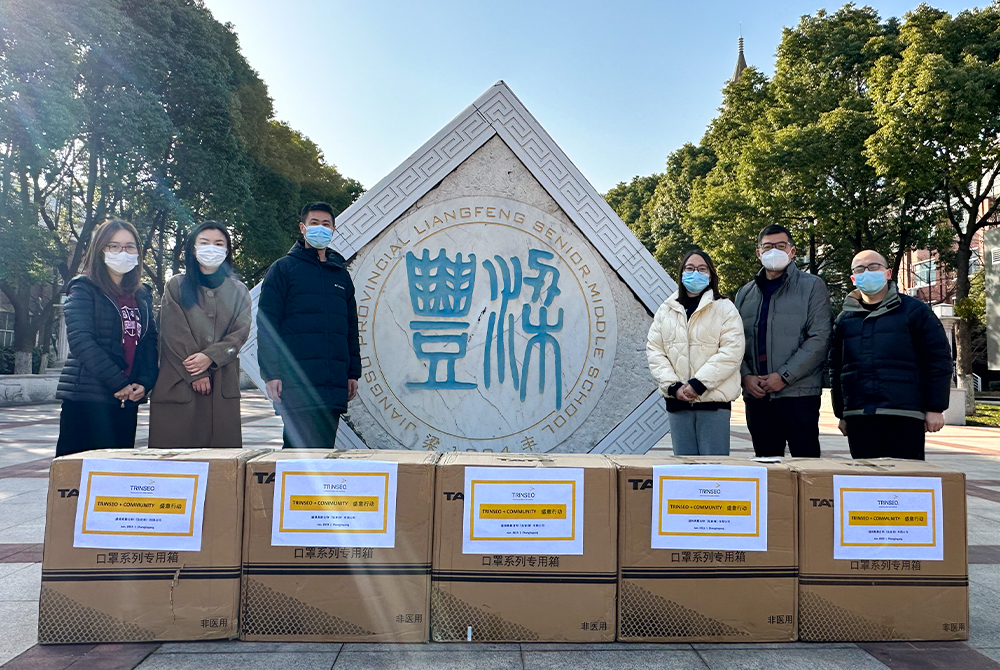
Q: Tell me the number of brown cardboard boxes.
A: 5